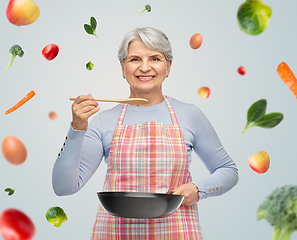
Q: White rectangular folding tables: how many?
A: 0